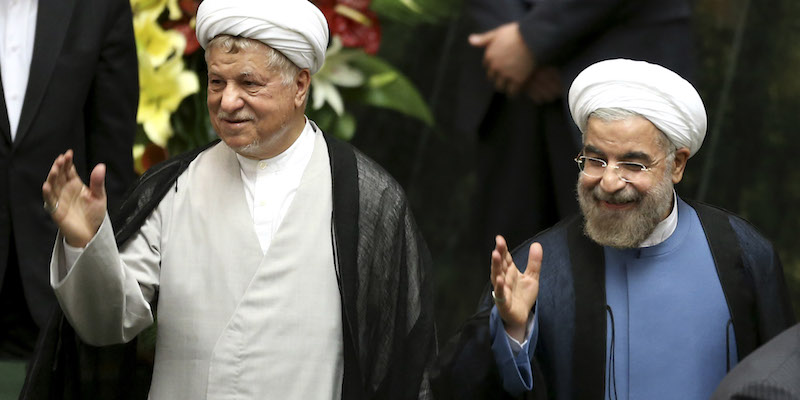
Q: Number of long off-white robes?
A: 1